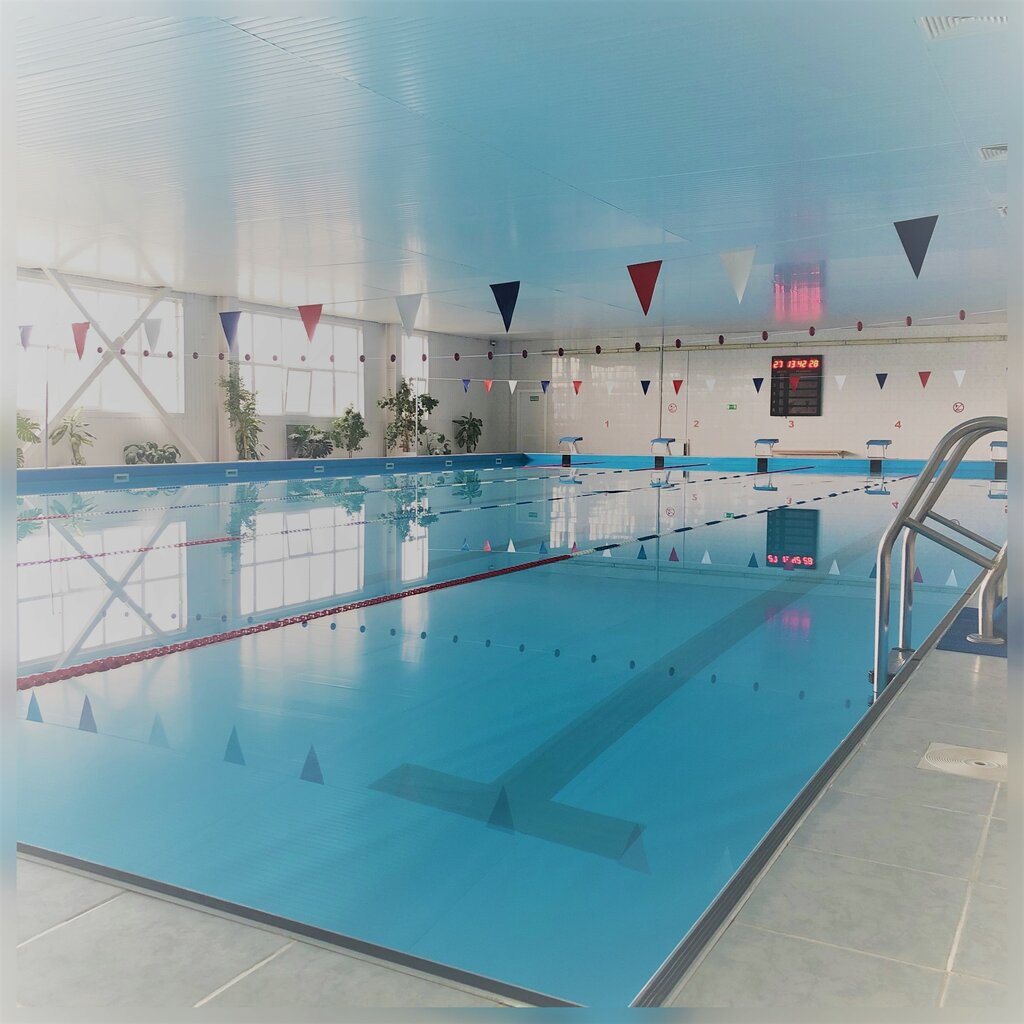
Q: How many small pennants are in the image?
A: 15